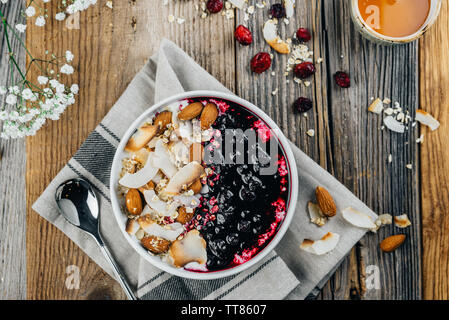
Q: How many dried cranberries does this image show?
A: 8